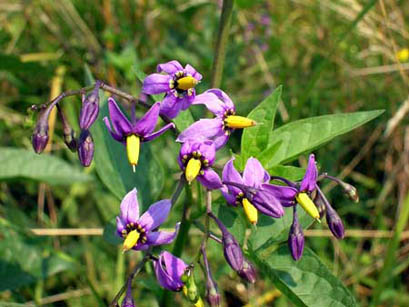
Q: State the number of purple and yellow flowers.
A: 7